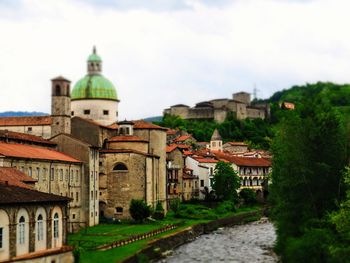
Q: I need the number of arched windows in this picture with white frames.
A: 3